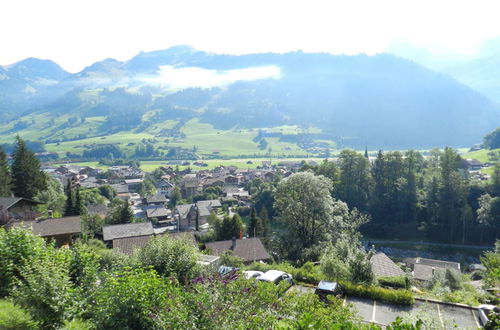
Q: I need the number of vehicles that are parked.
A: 5